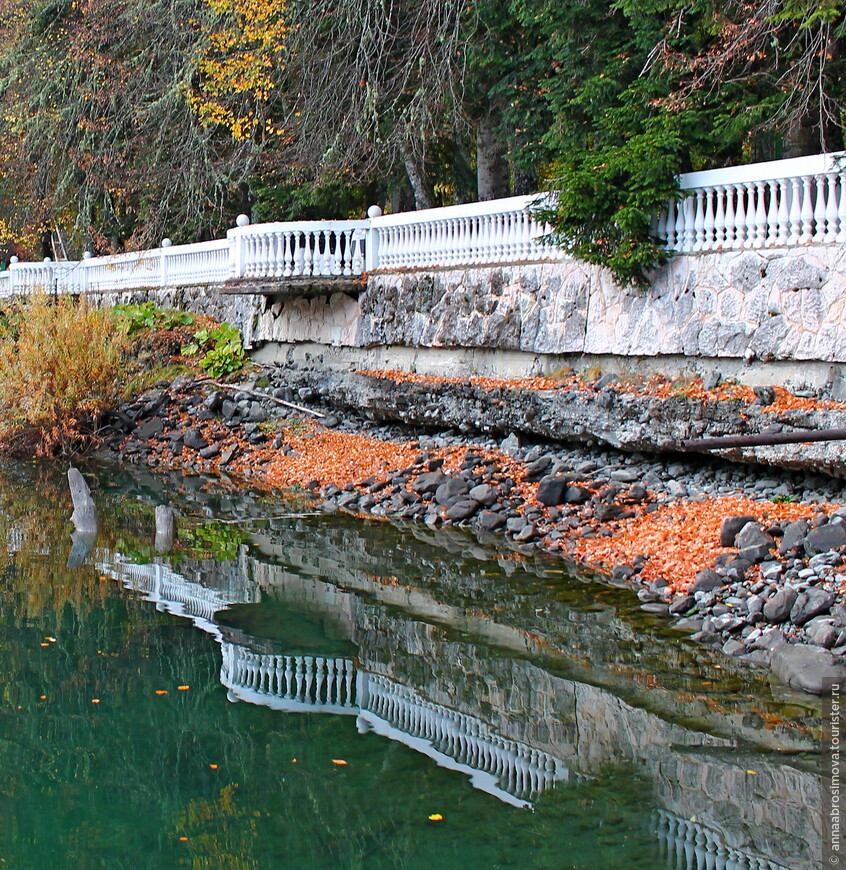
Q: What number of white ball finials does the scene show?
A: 6